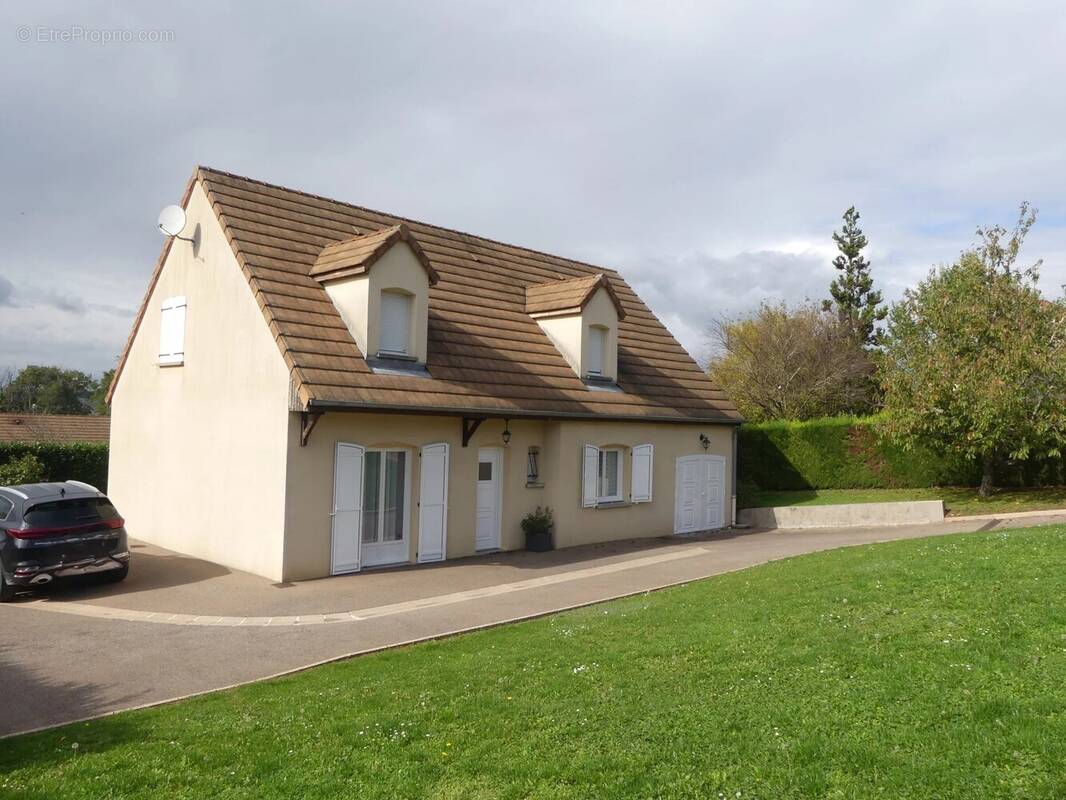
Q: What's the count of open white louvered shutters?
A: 4